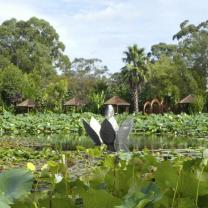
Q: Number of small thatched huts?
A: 4